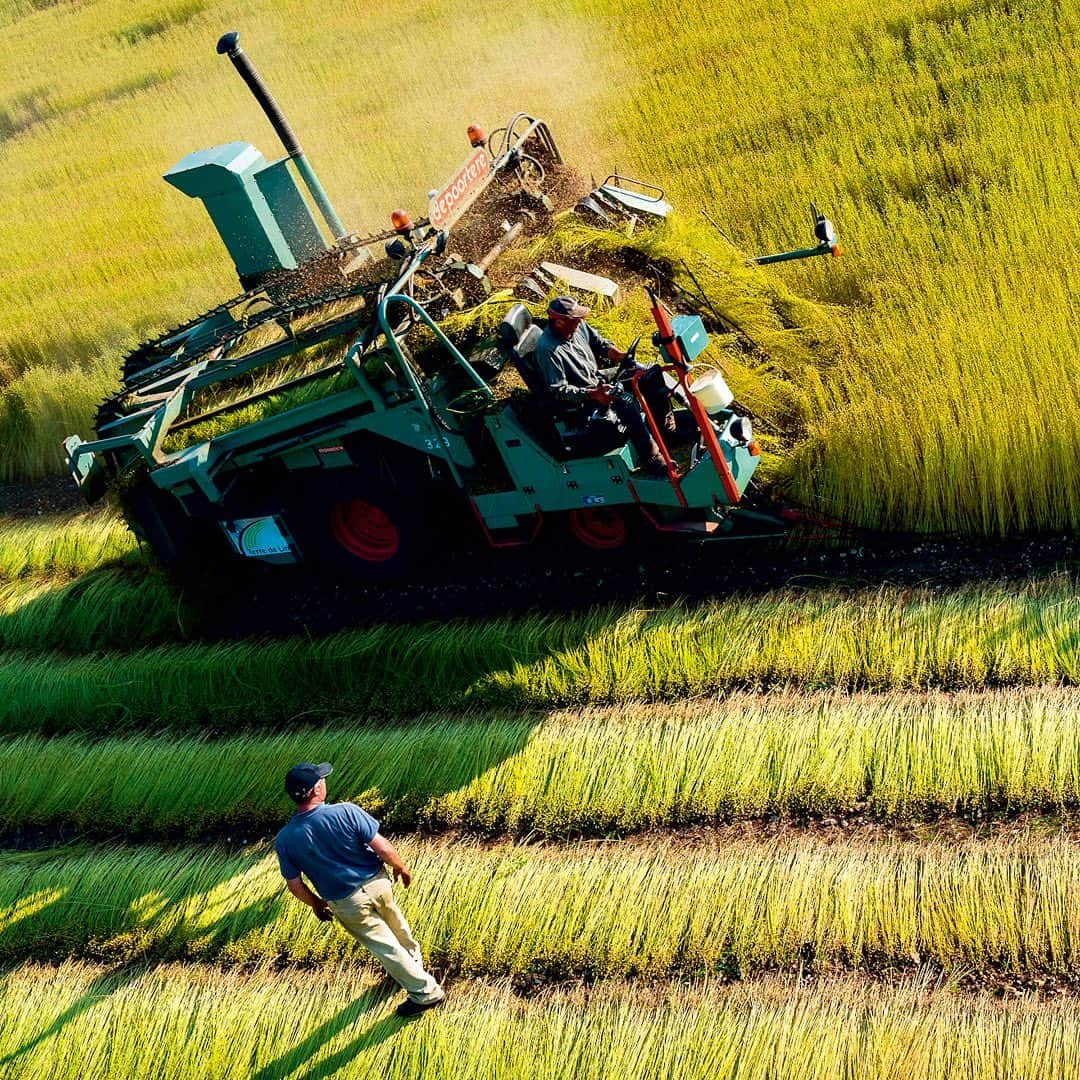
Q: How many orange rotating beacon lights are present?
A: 2